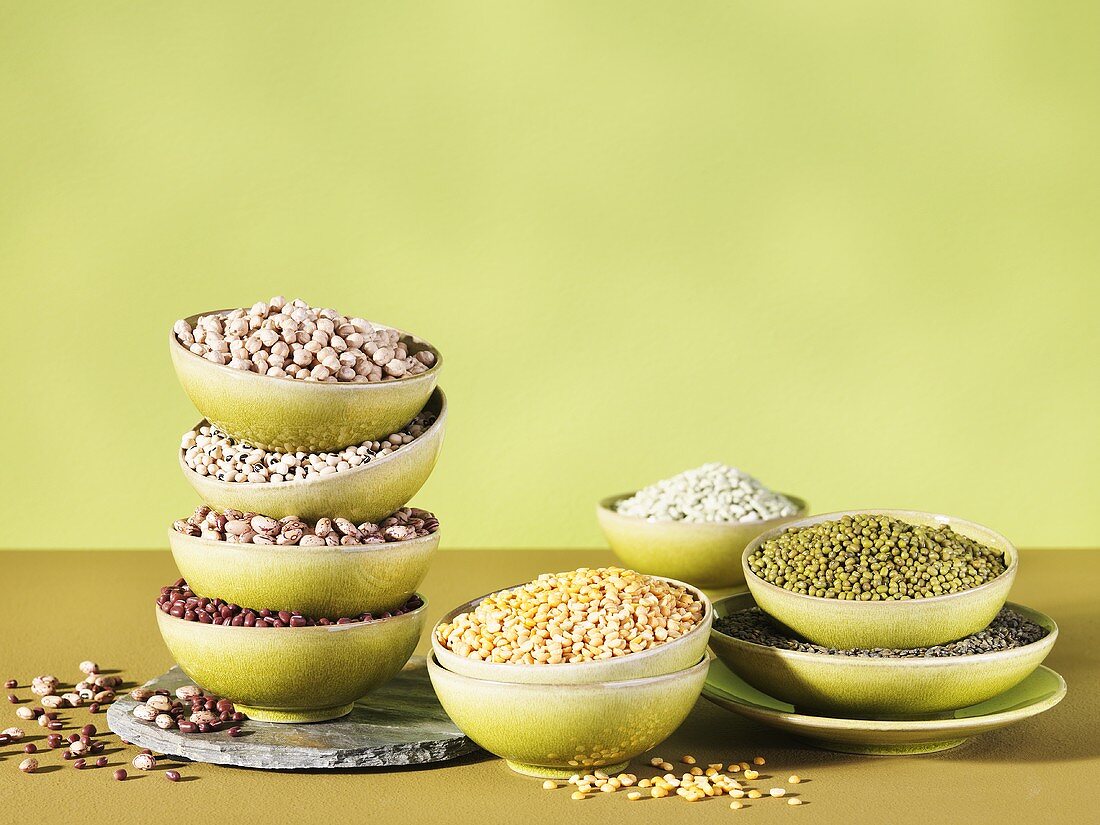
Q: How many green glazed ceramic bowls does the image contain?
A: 9